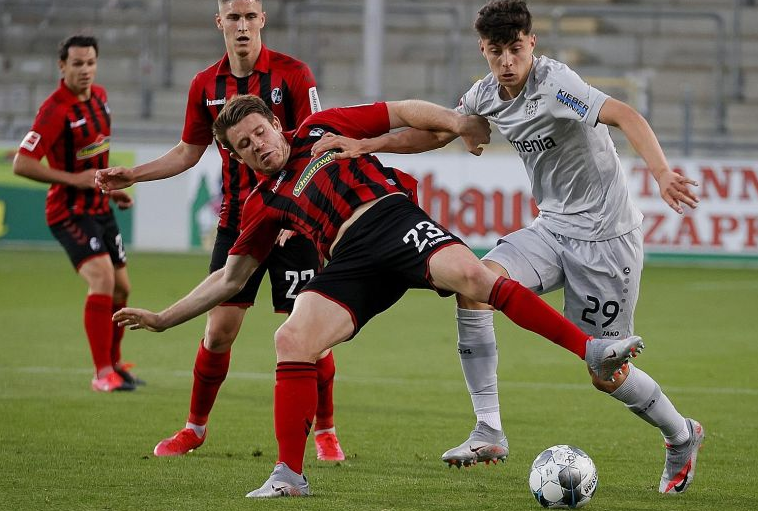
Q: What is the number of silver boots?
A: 4